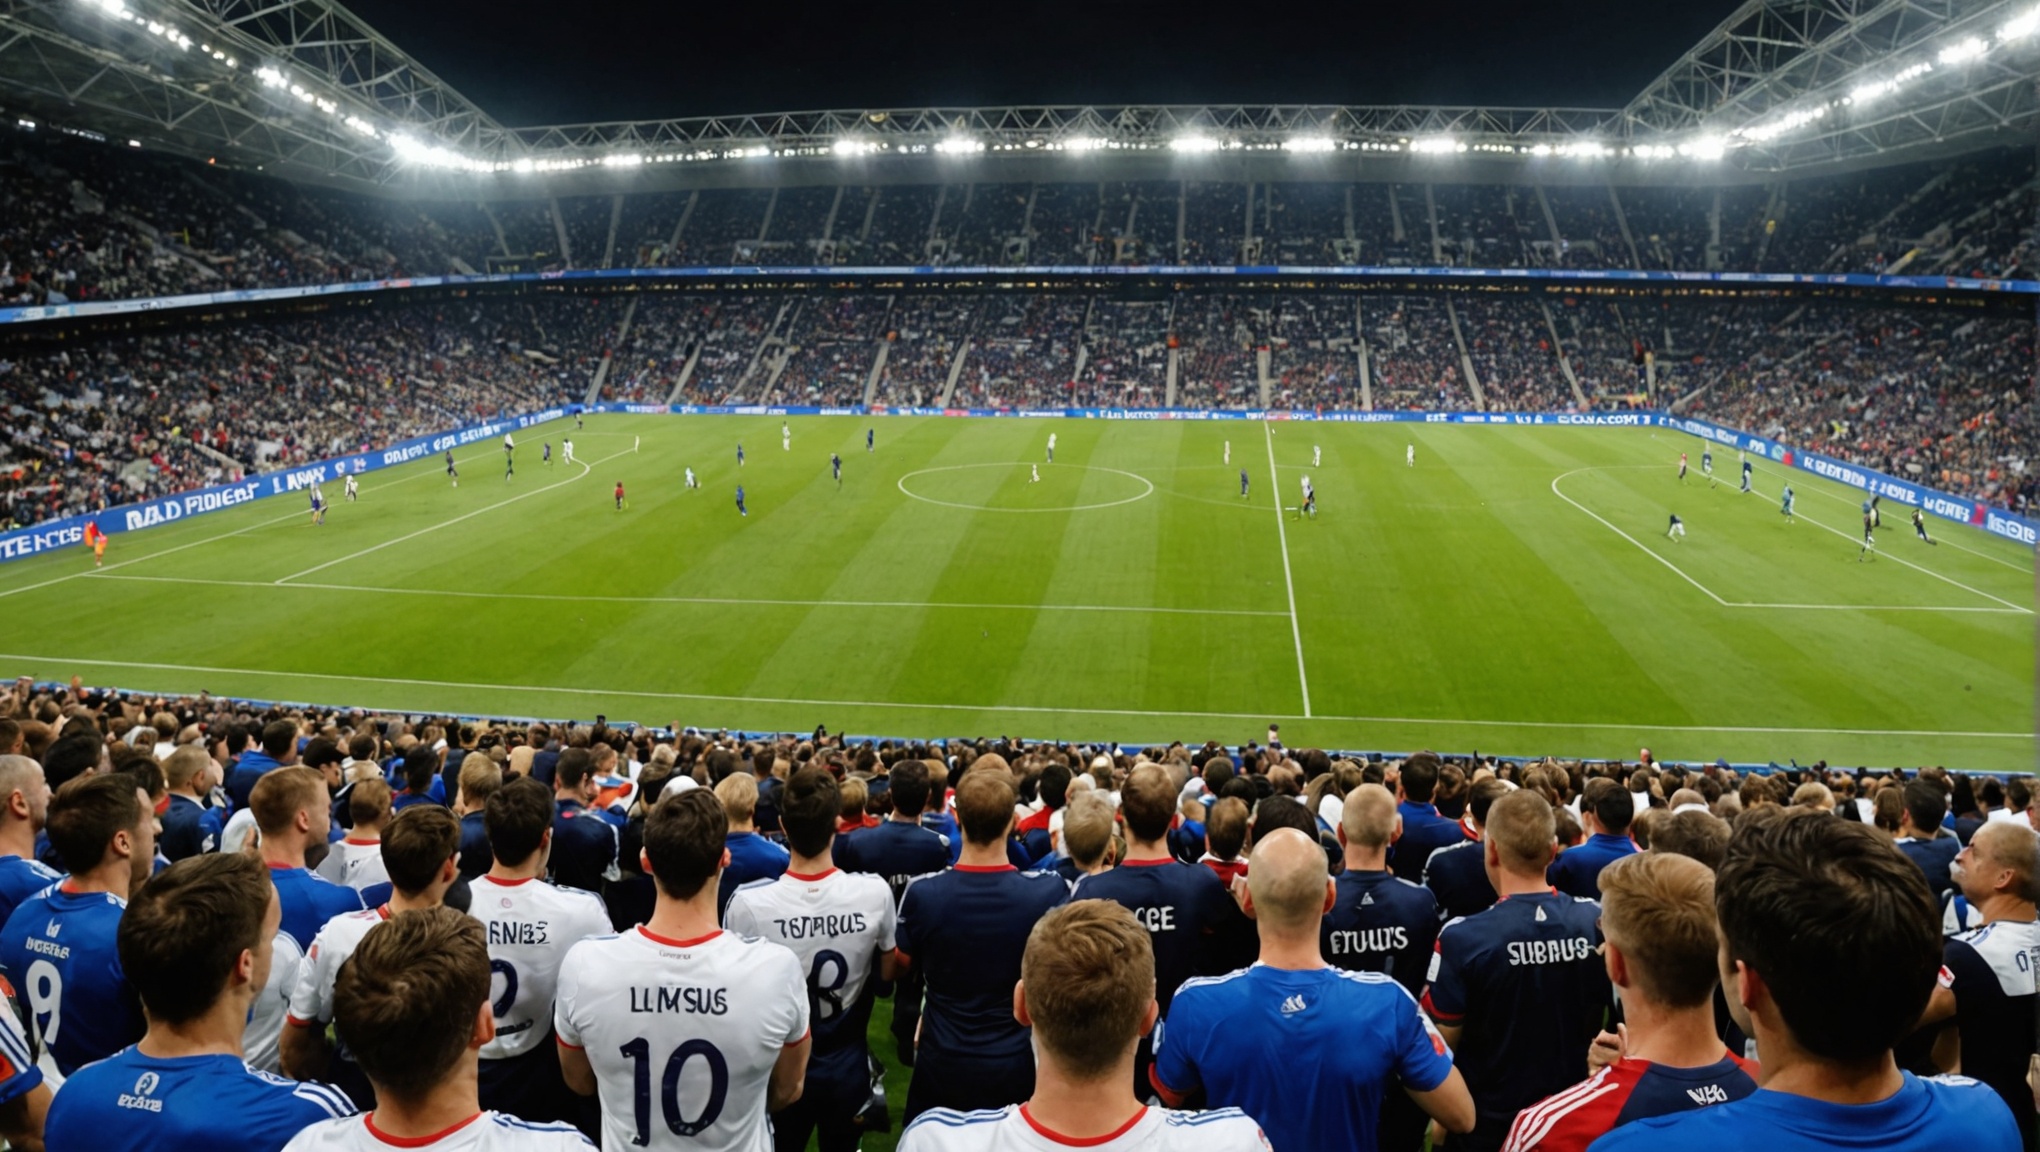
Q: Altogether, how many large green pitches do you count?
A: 1